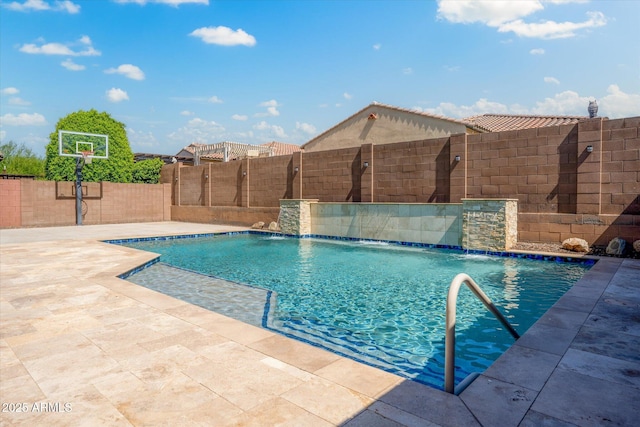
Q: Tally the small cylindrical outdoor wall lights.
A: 7